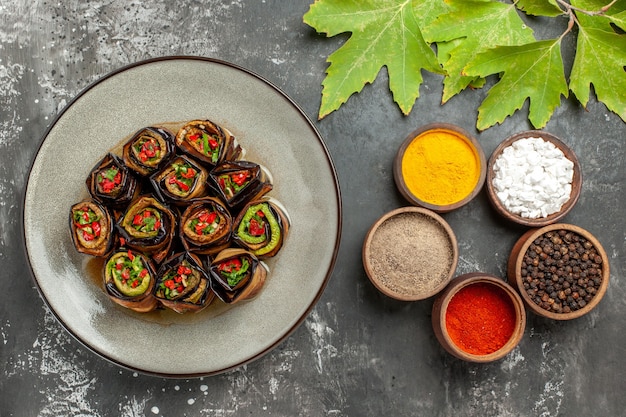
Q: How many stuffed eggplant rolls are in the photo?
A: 12